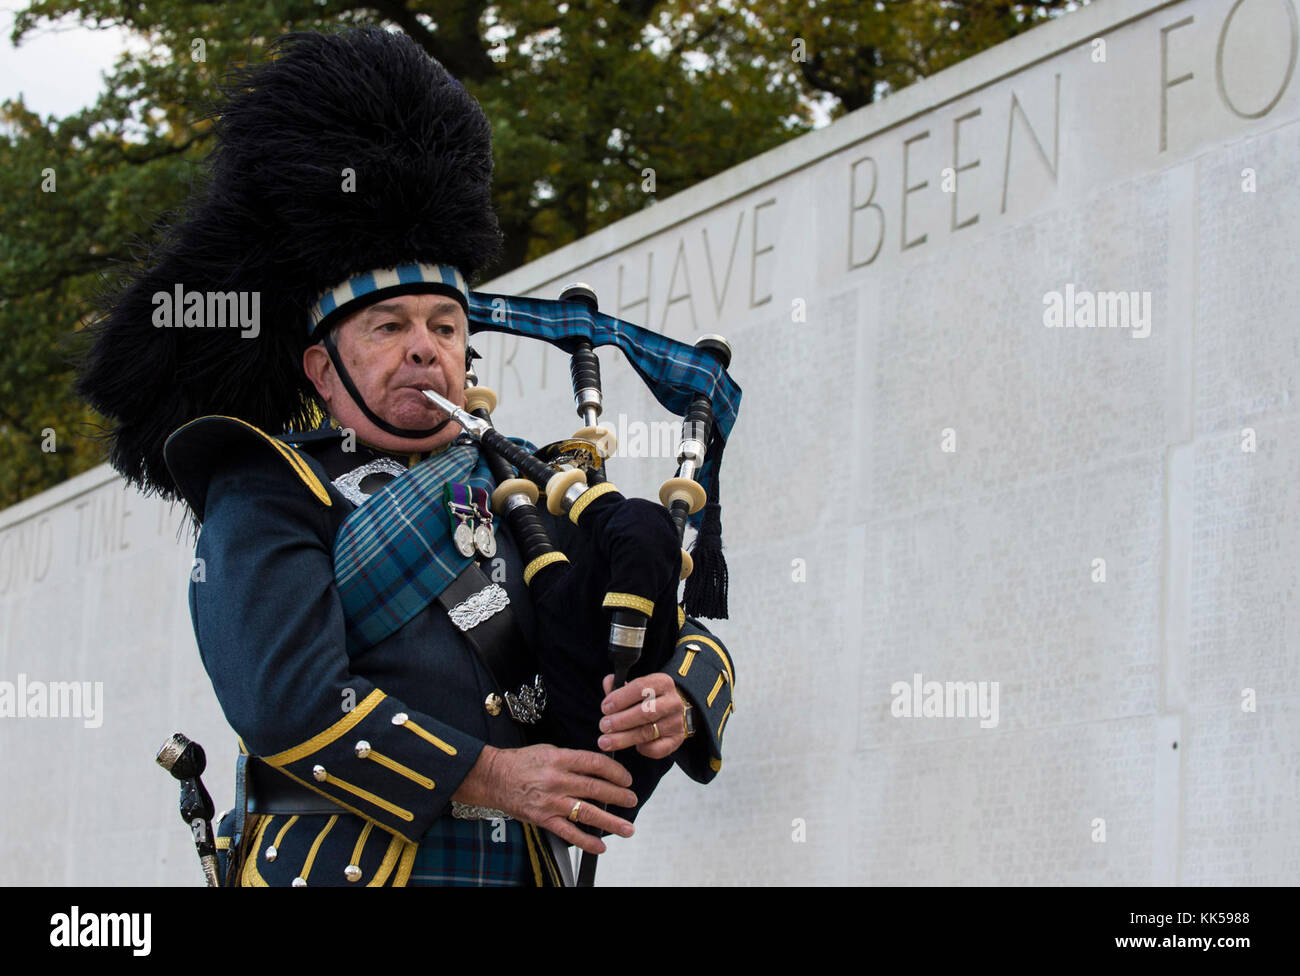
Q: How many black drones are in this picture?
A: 3